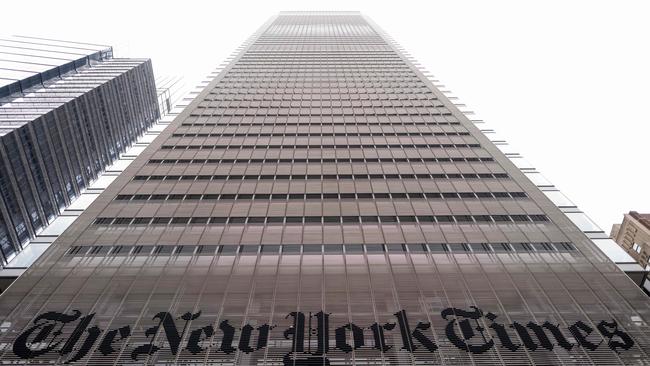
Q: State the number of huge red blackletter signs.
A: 0